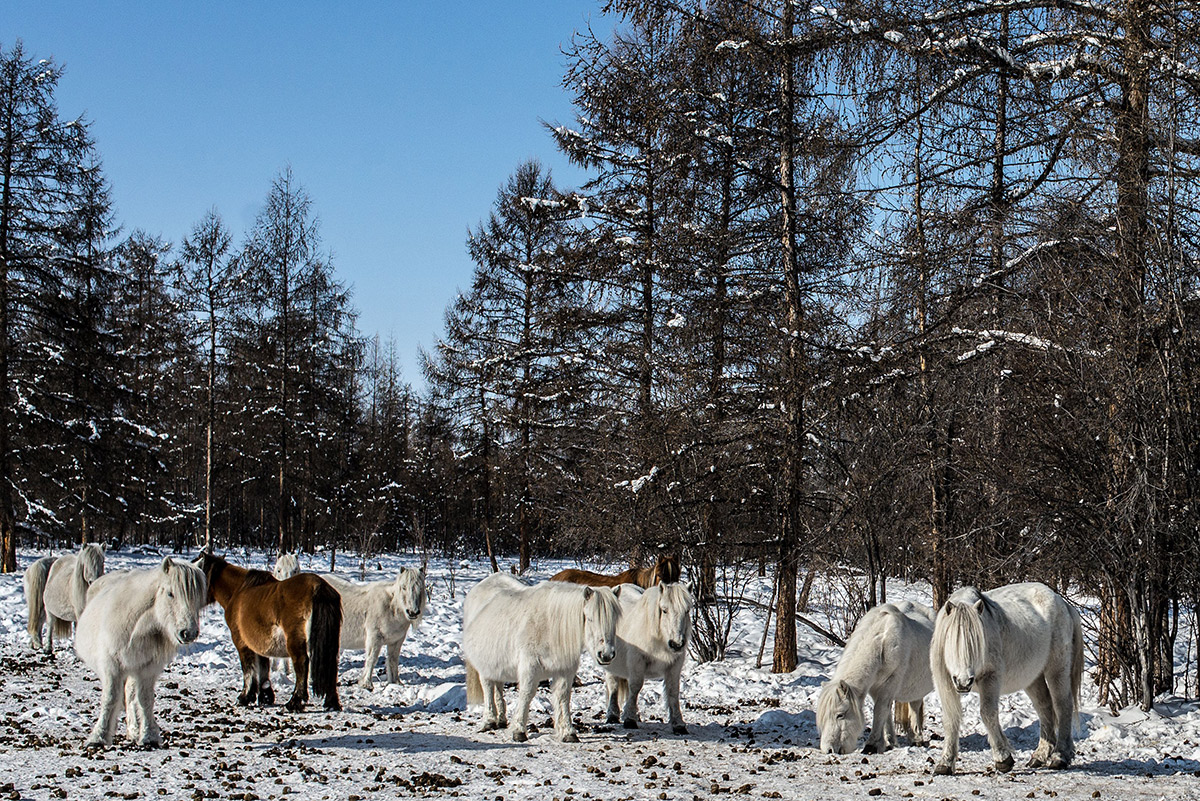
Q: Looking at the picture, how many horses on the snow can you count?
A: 11